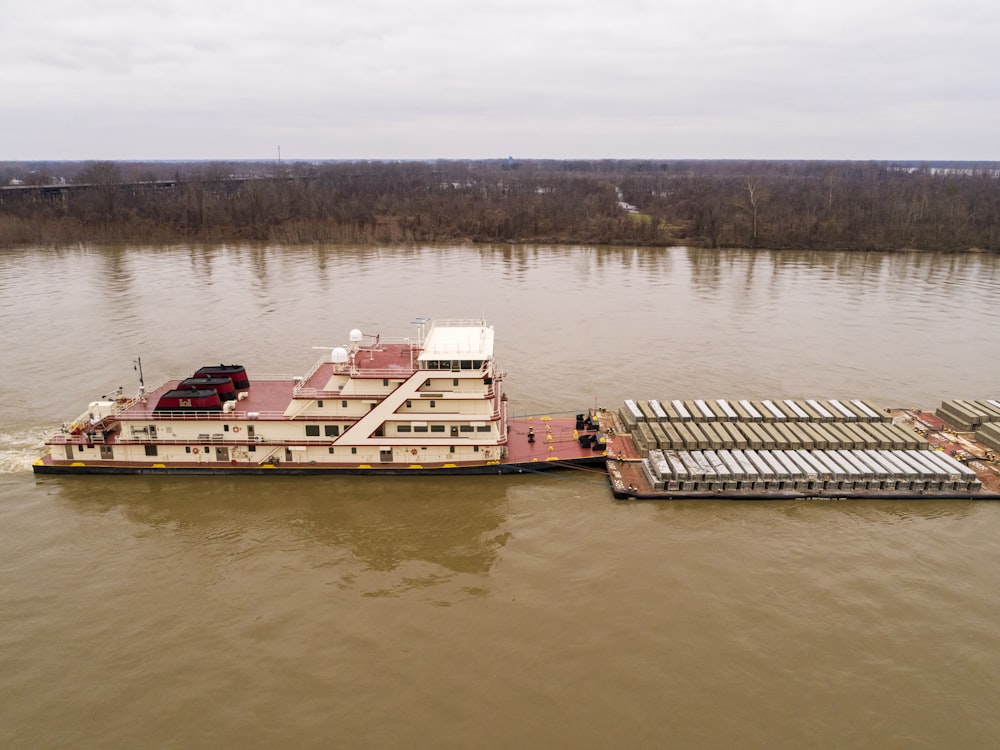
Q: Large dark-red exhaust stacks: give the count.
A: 3